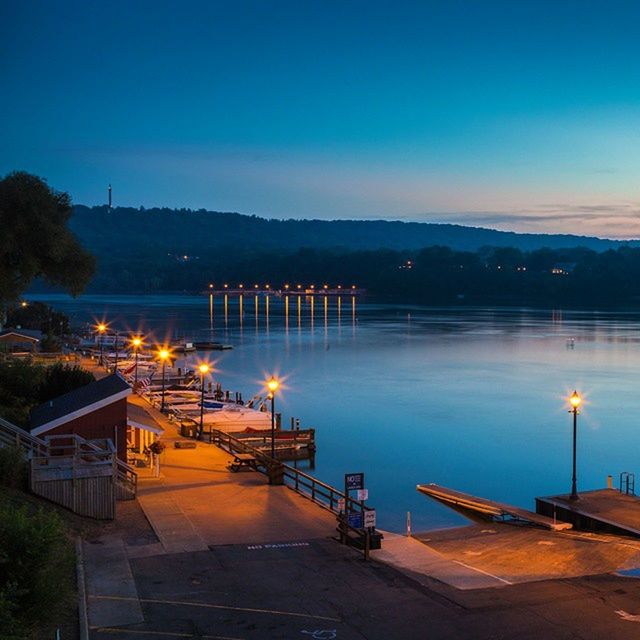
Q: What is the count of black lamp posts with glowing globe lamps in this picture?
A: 6